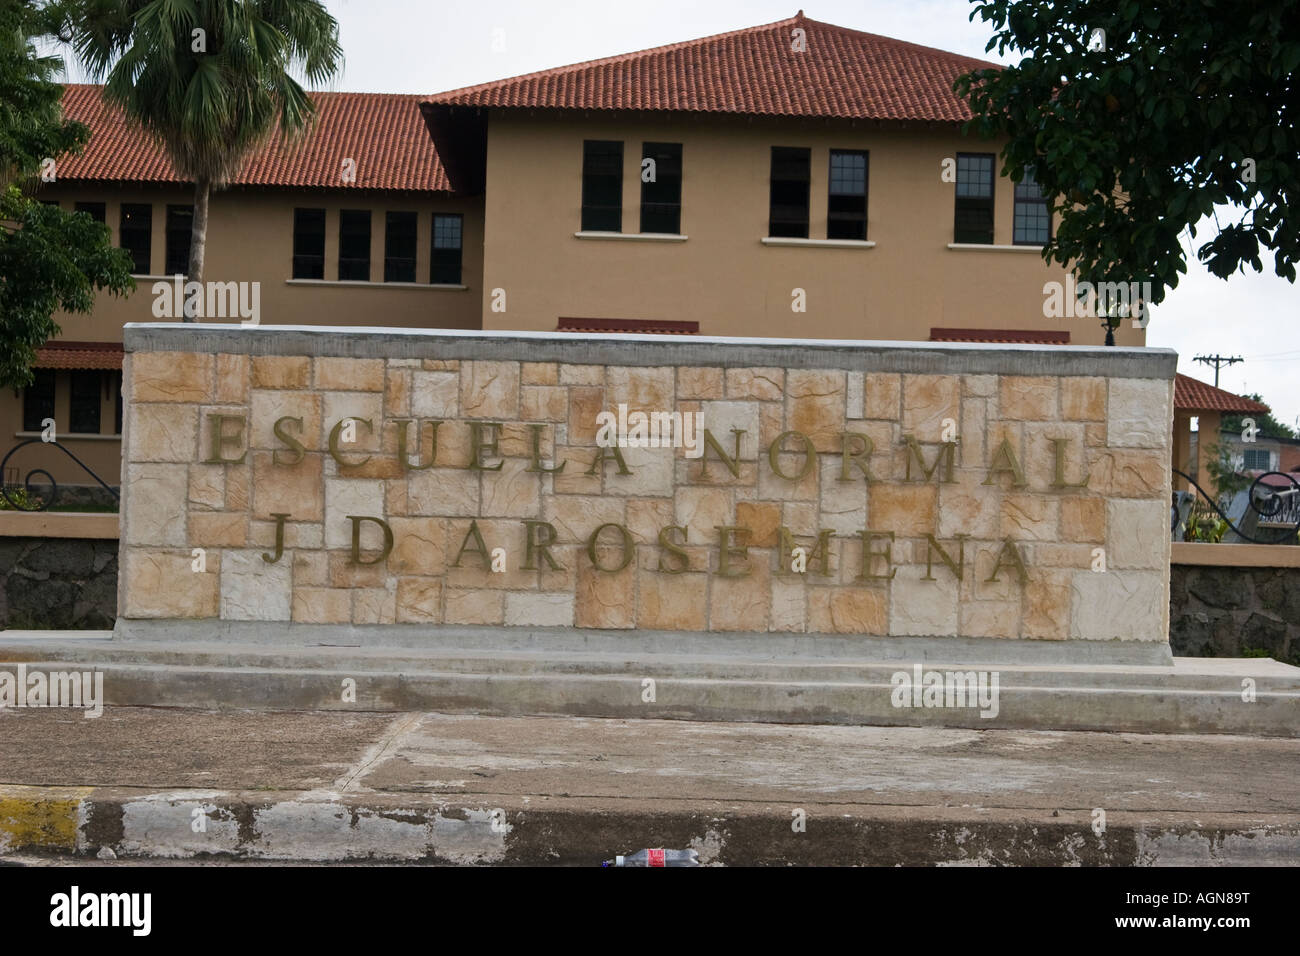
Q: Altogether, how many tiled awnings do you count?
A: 3